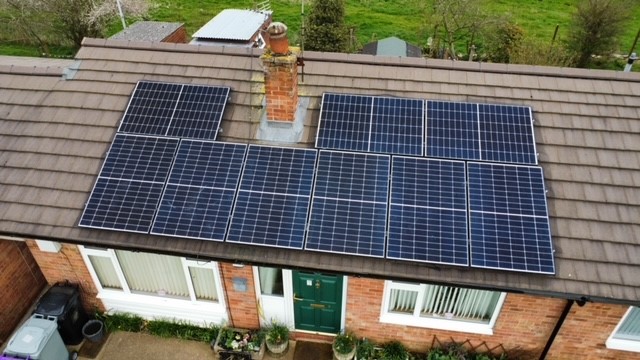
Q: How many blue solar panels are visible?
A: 9